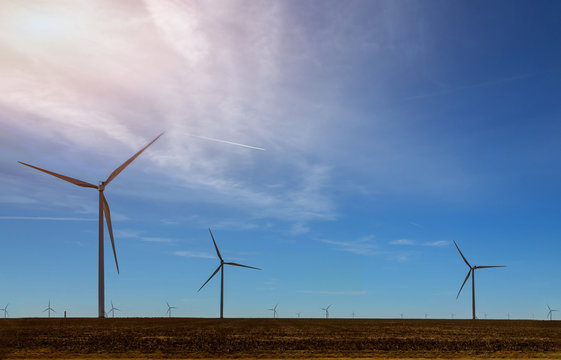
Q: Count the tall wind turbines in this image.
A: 3